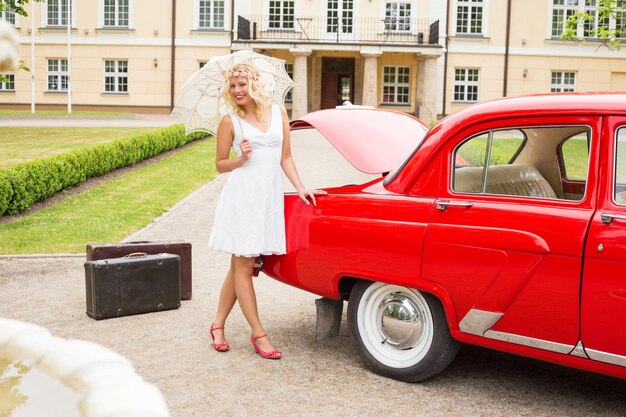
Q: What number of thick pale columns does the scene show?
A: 3